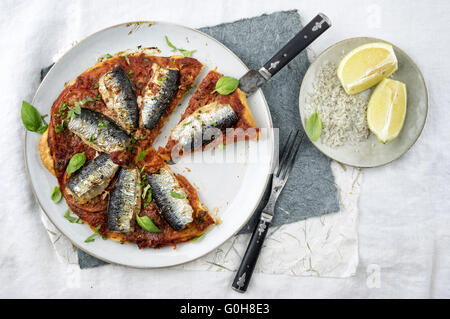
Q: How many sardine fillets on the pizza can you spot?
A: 7